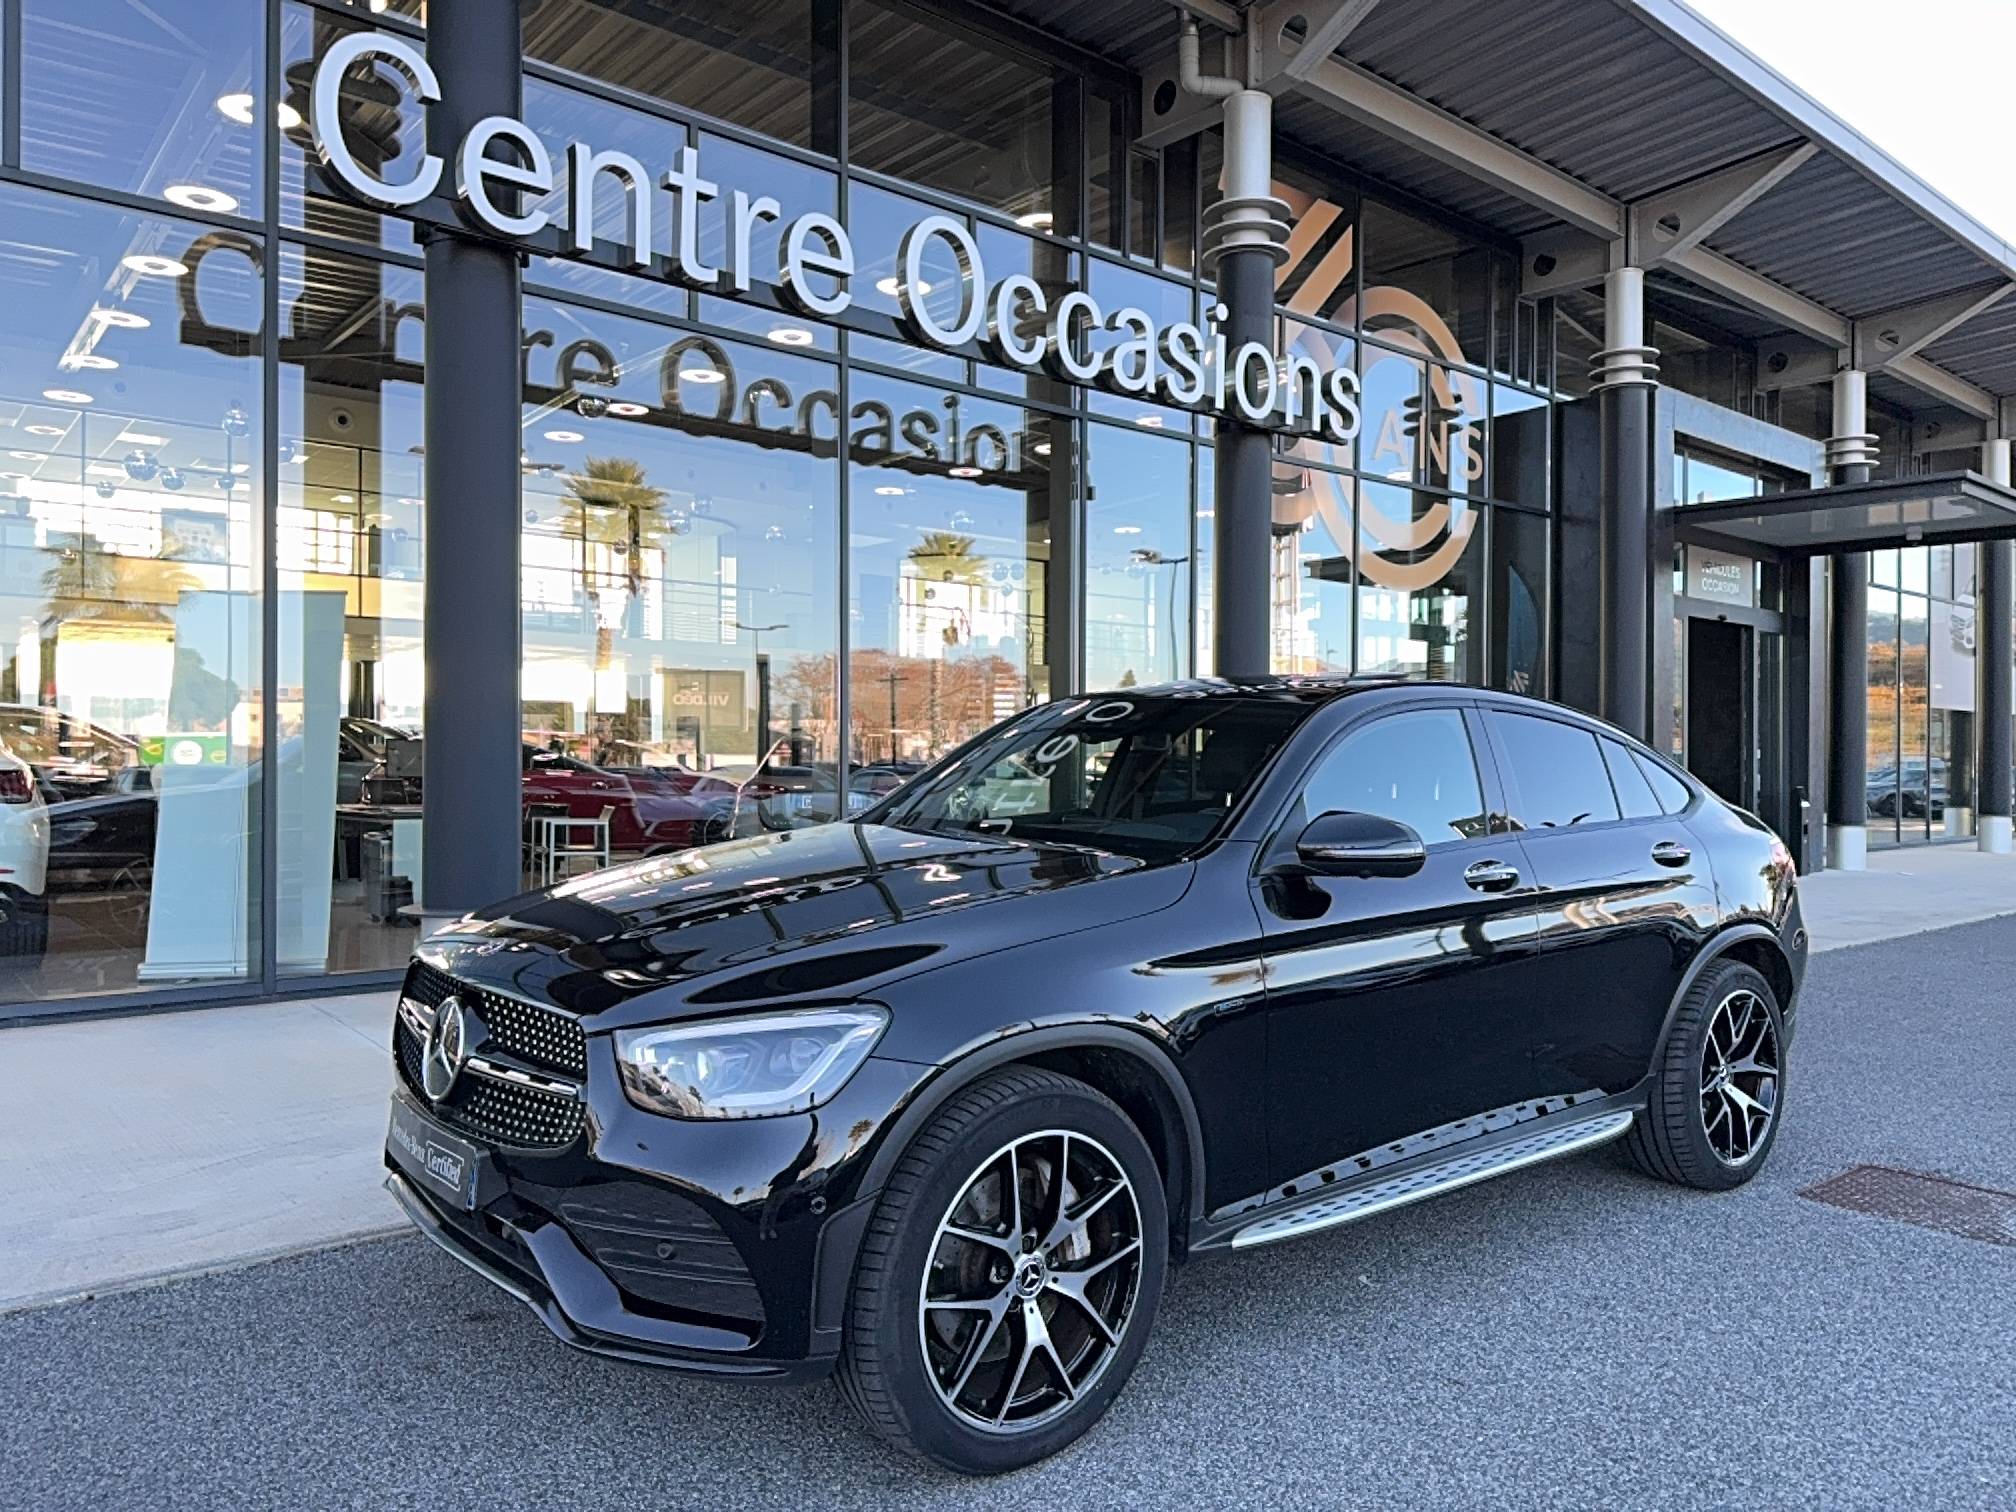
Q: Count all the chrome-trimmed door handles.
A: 2